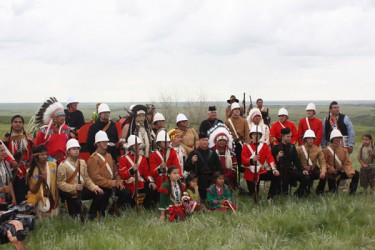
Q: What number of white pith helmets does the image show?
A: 14